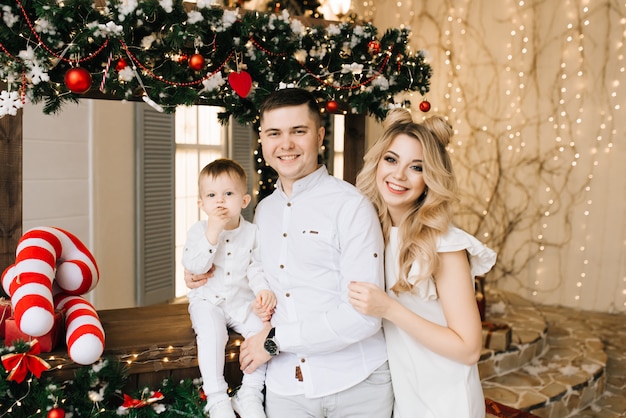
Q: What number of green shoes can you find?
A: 0